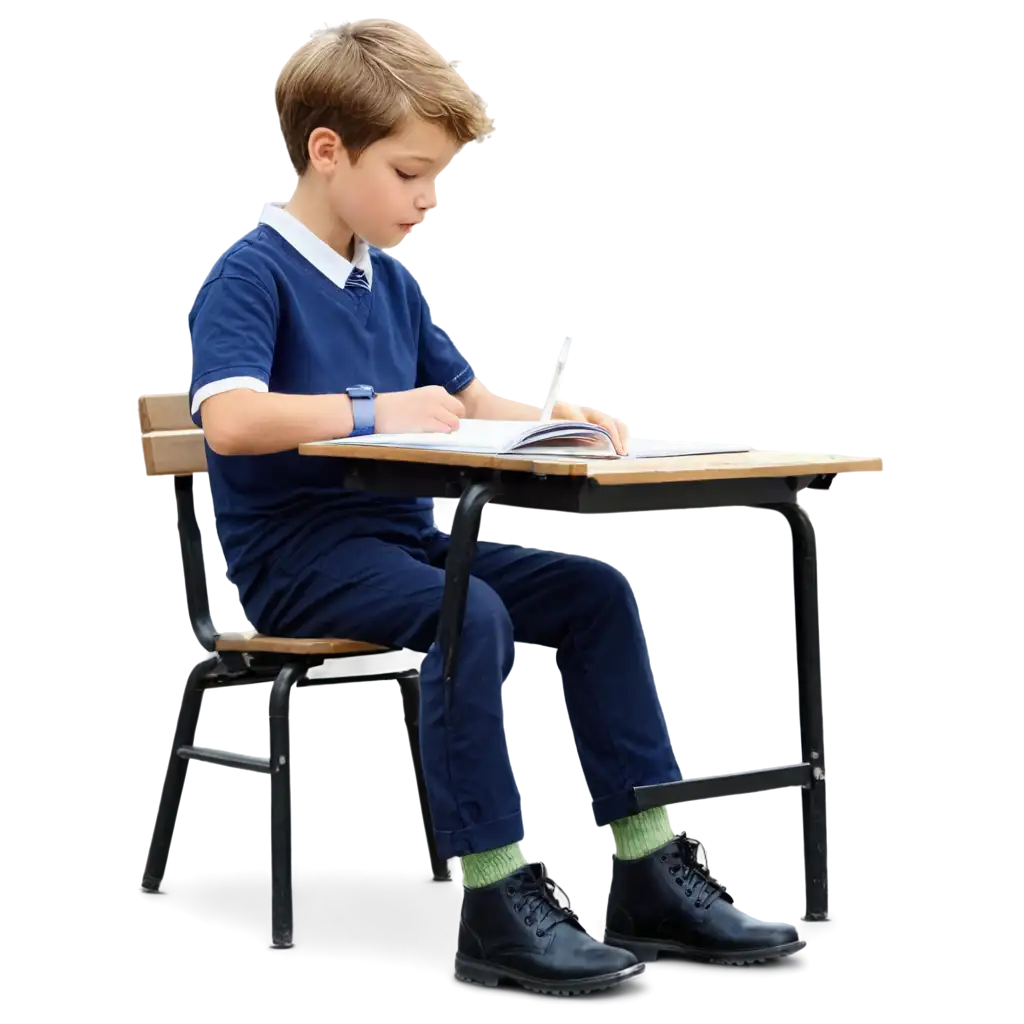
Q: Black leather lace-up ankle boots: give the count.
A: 2